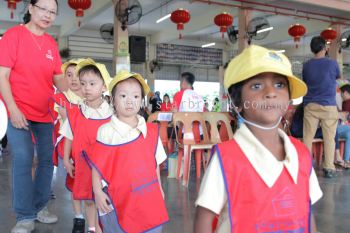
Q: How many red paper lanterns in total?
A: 6